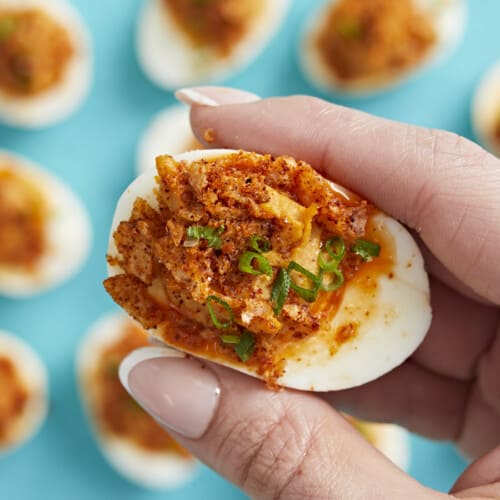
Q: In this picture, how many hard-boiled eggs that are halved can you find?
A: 10